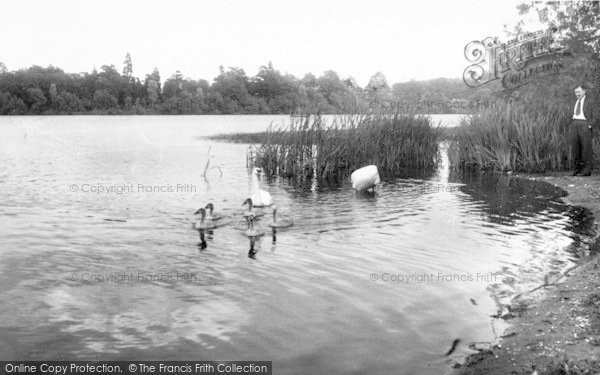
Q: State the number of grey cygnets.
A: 5